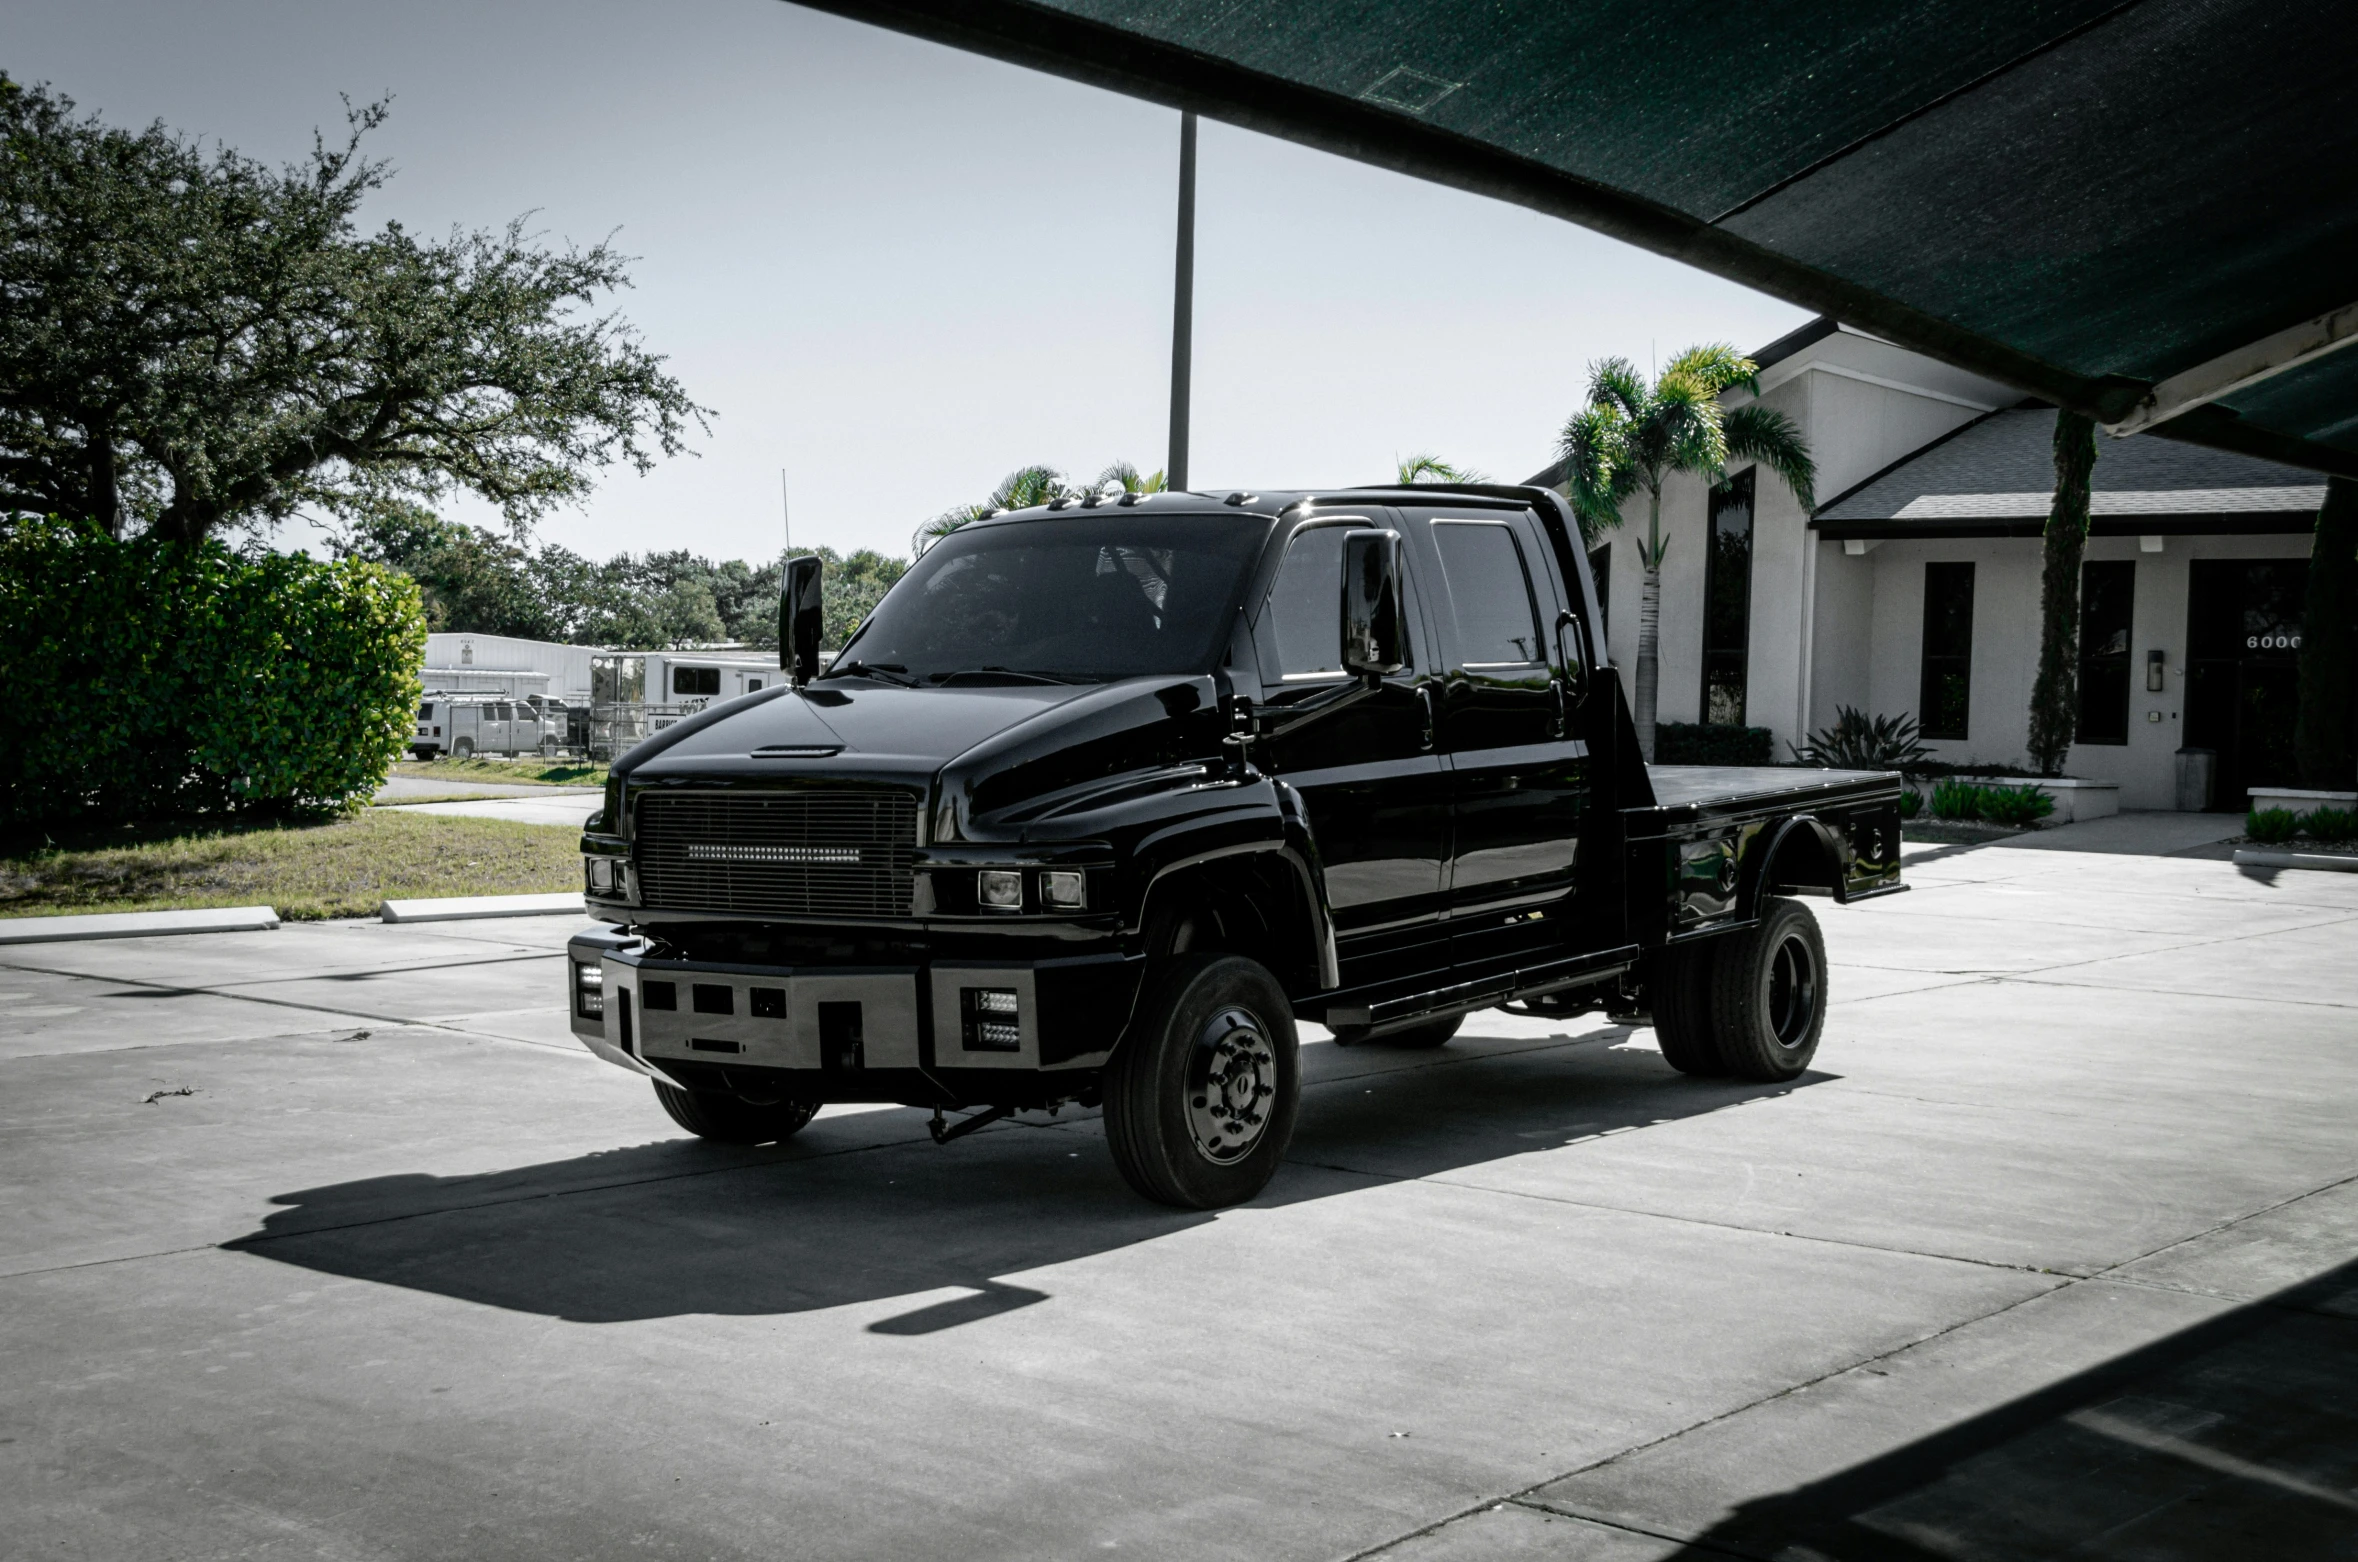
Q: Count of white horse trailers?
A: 1